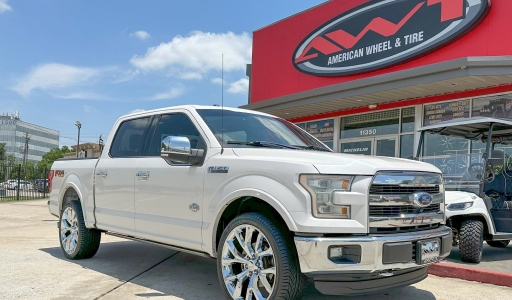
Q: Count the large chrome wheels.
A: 2